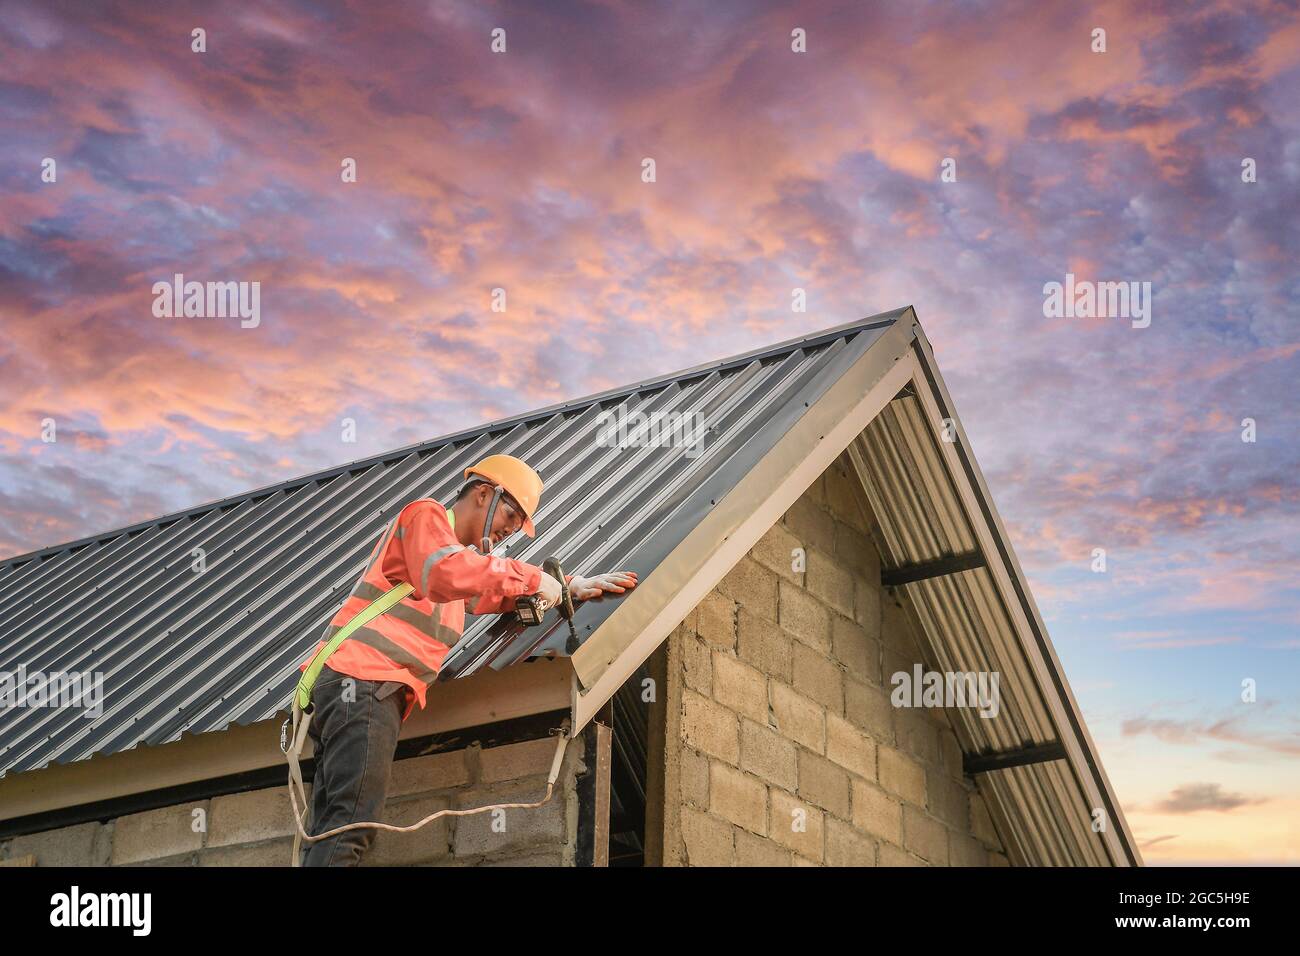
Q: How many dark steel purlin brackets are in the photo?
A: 2